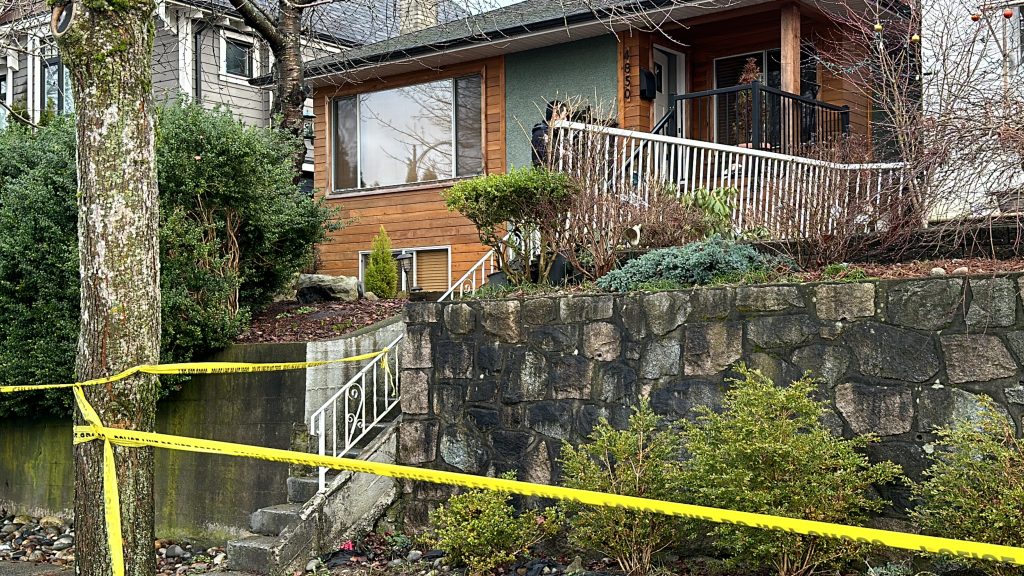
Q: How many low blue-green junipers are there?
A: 1